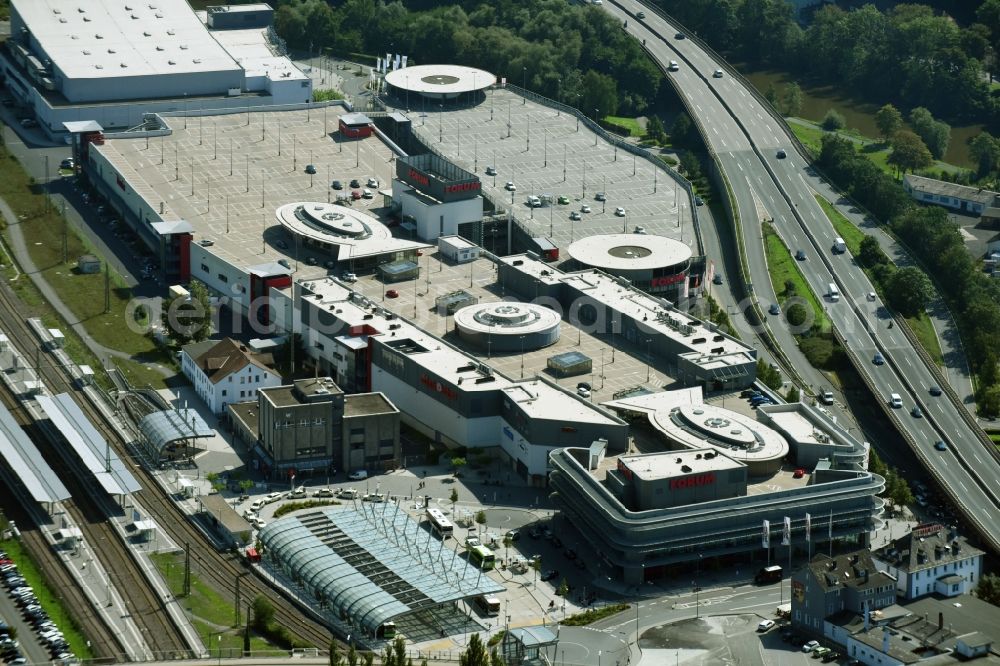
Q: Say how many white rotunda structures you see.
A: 5